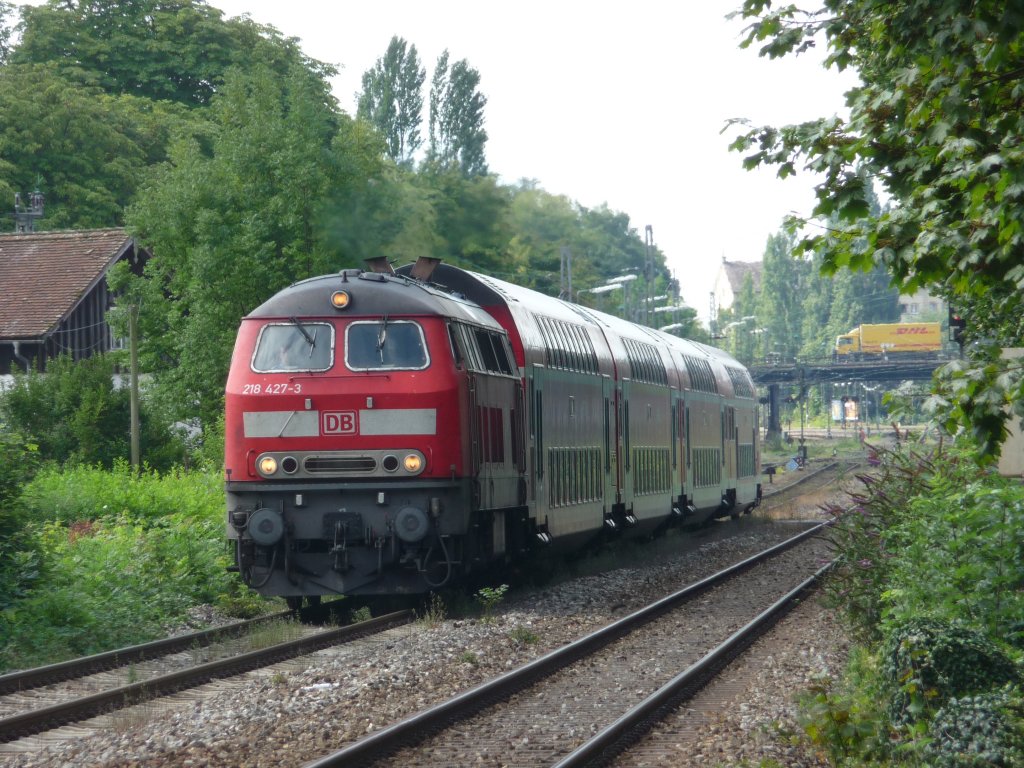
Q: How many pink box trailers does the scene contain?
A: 0